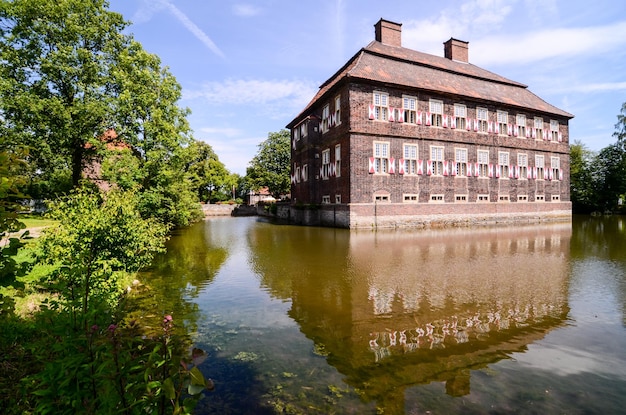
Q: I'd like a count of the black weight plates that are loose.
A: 0